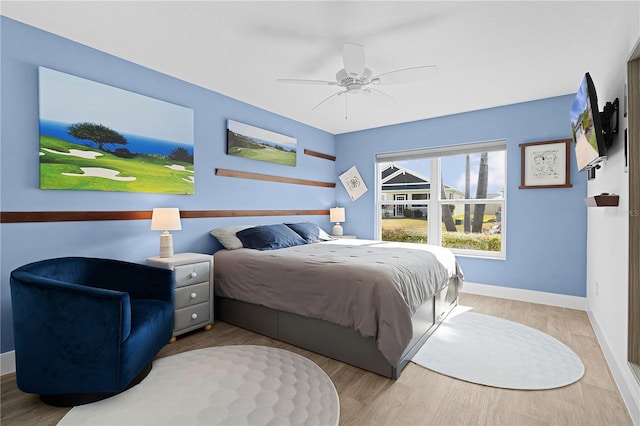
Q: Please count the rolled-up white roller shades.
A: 1